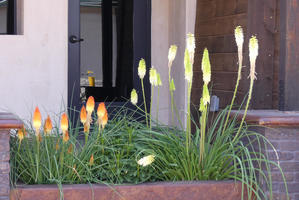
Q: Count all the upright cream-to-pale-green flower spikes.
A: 13